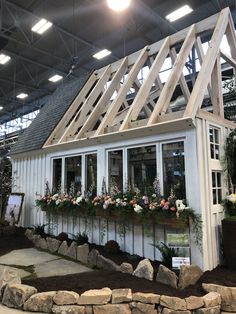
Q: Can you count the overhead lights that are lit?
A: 8